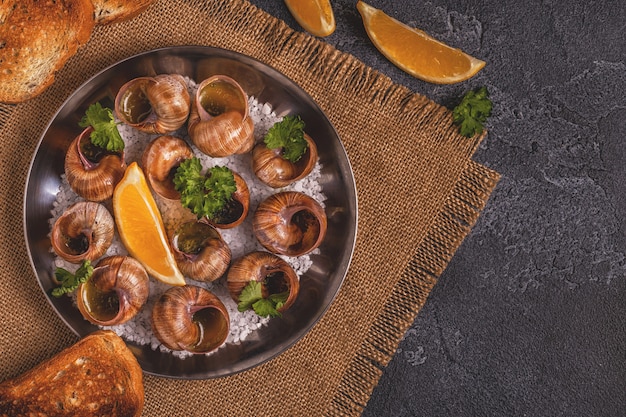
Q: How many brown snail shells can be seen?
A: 12